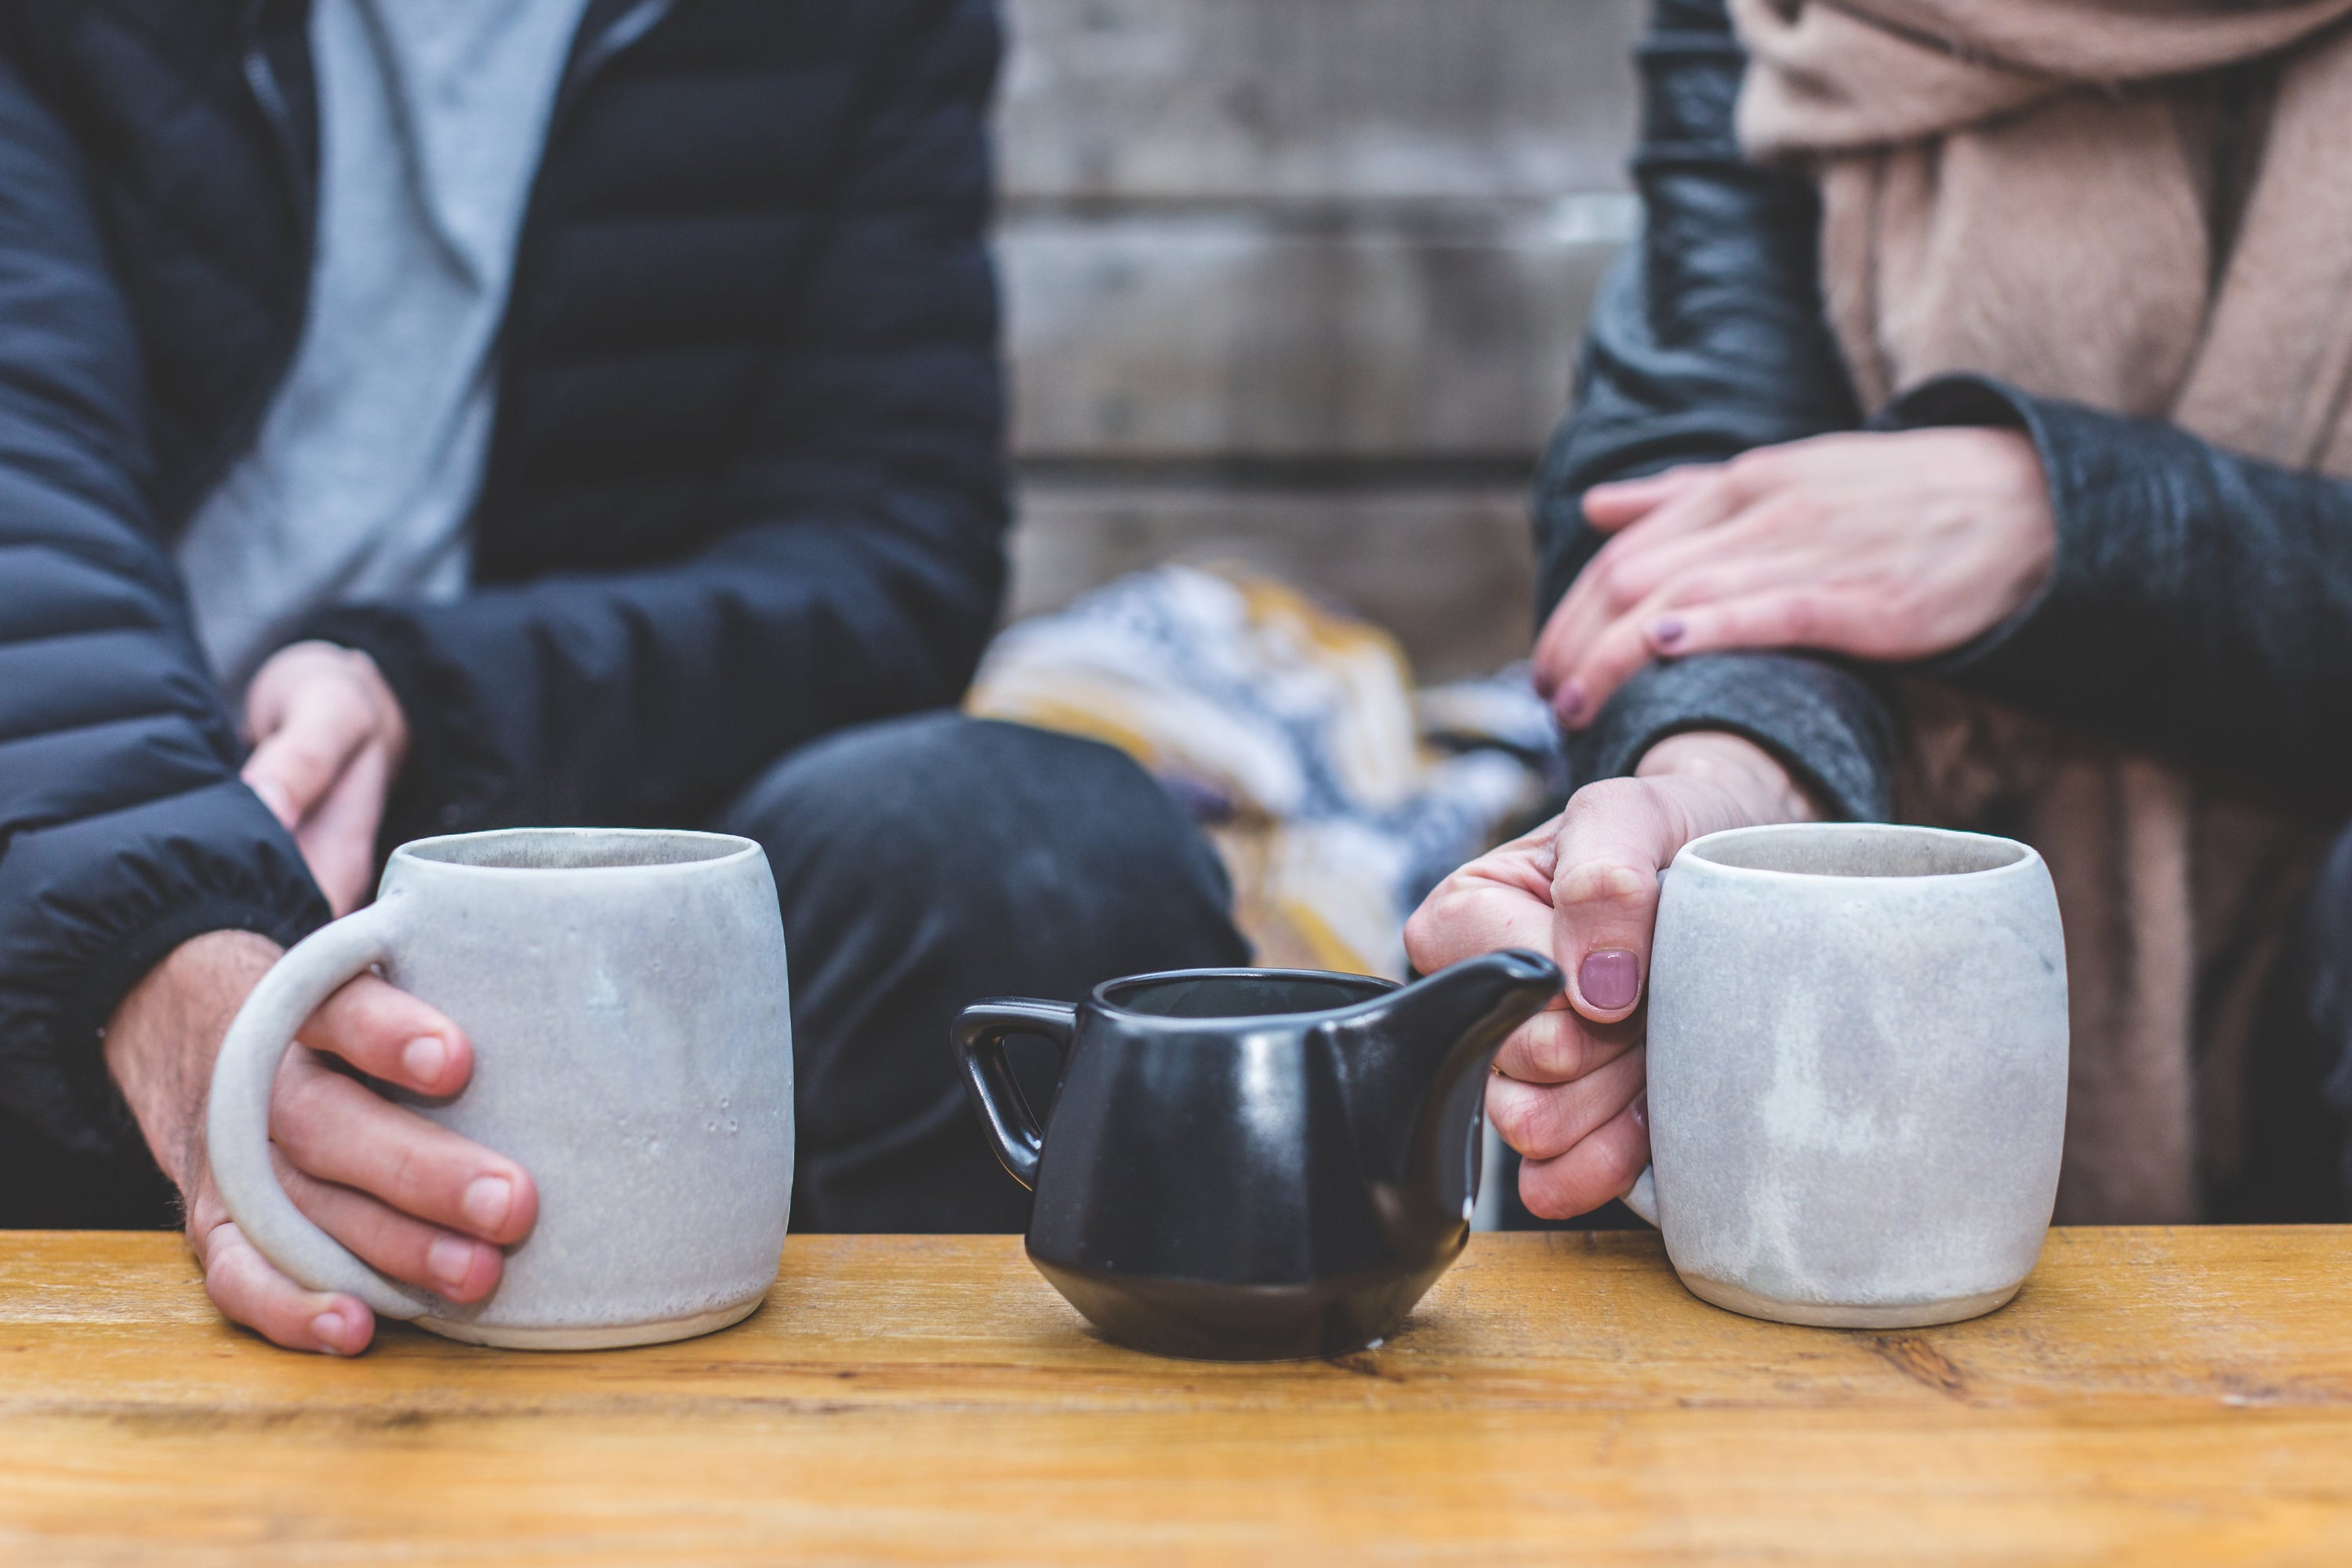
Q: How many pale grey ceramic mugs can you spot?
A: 2